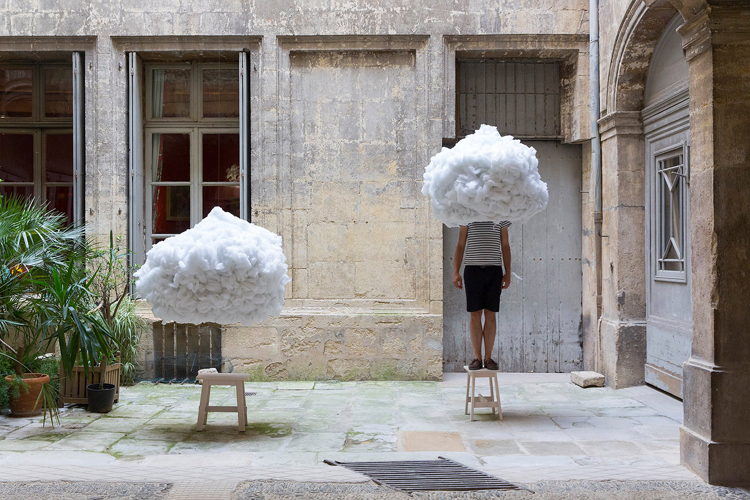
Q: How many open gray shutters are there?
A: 3